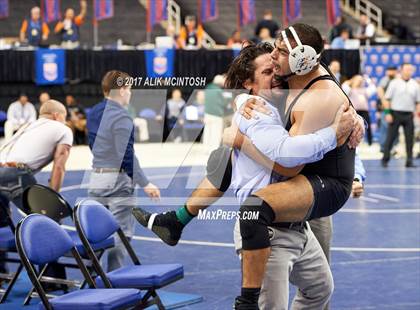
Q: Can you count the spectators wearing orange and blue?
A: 3